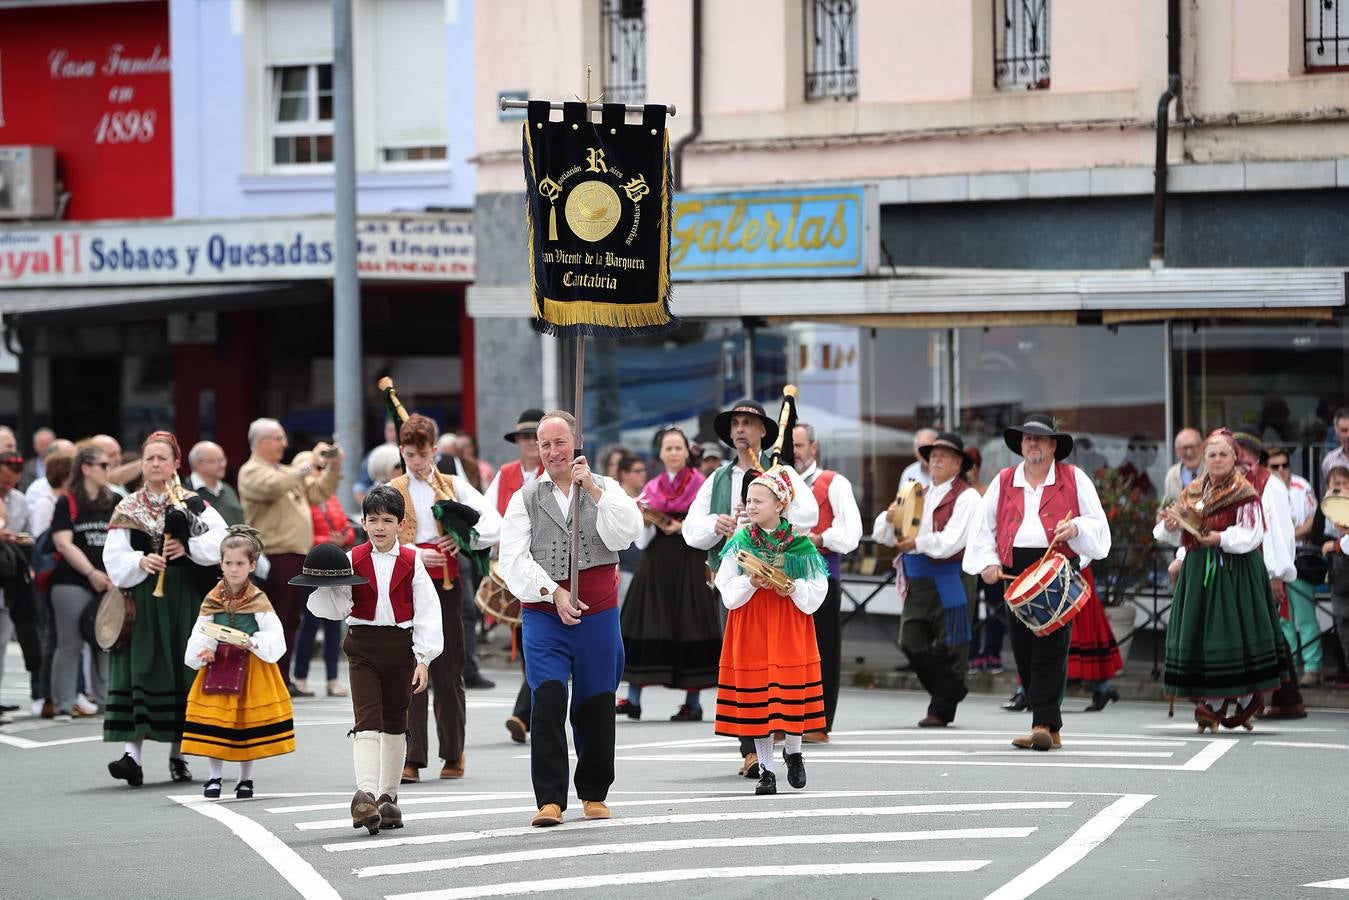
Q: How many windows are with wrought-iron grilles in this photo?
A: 4